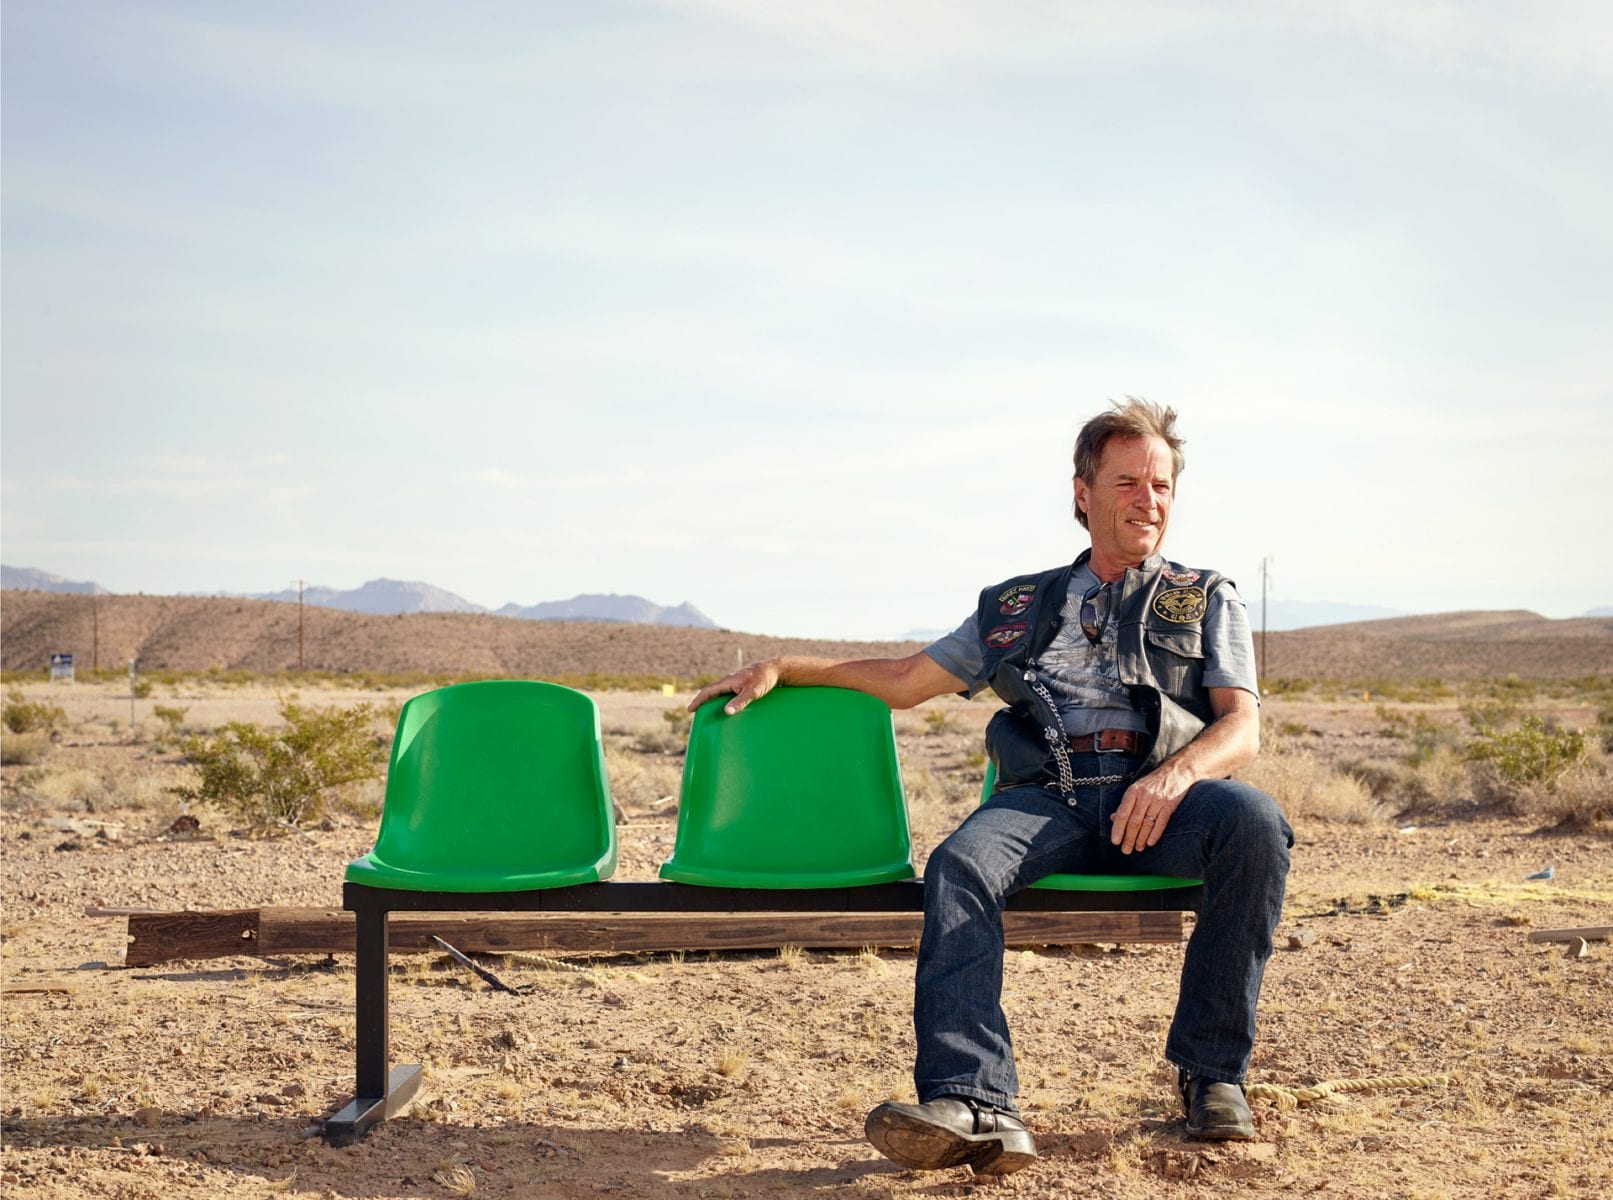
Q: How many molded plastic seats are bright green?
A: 3